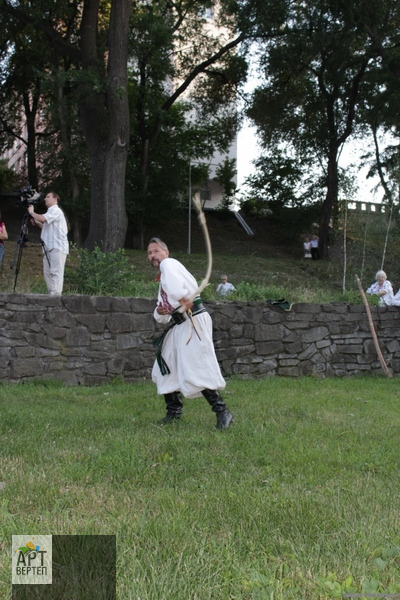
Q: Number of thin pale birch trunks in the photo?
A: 3